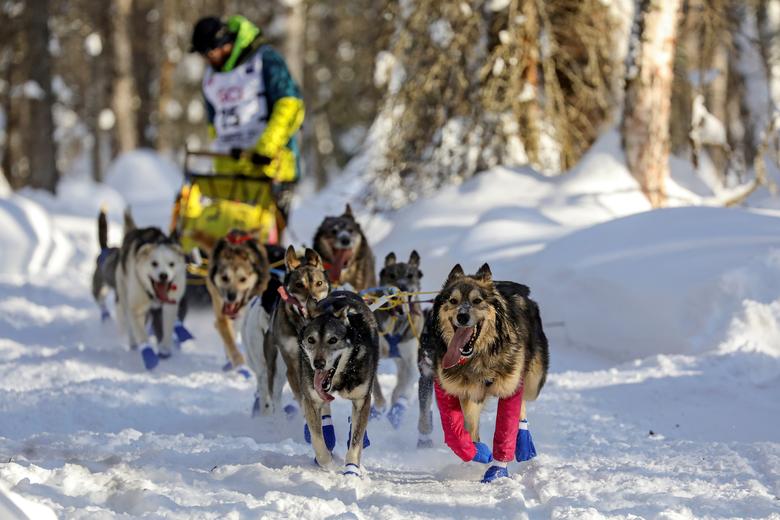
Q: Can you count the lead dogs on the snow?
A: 2